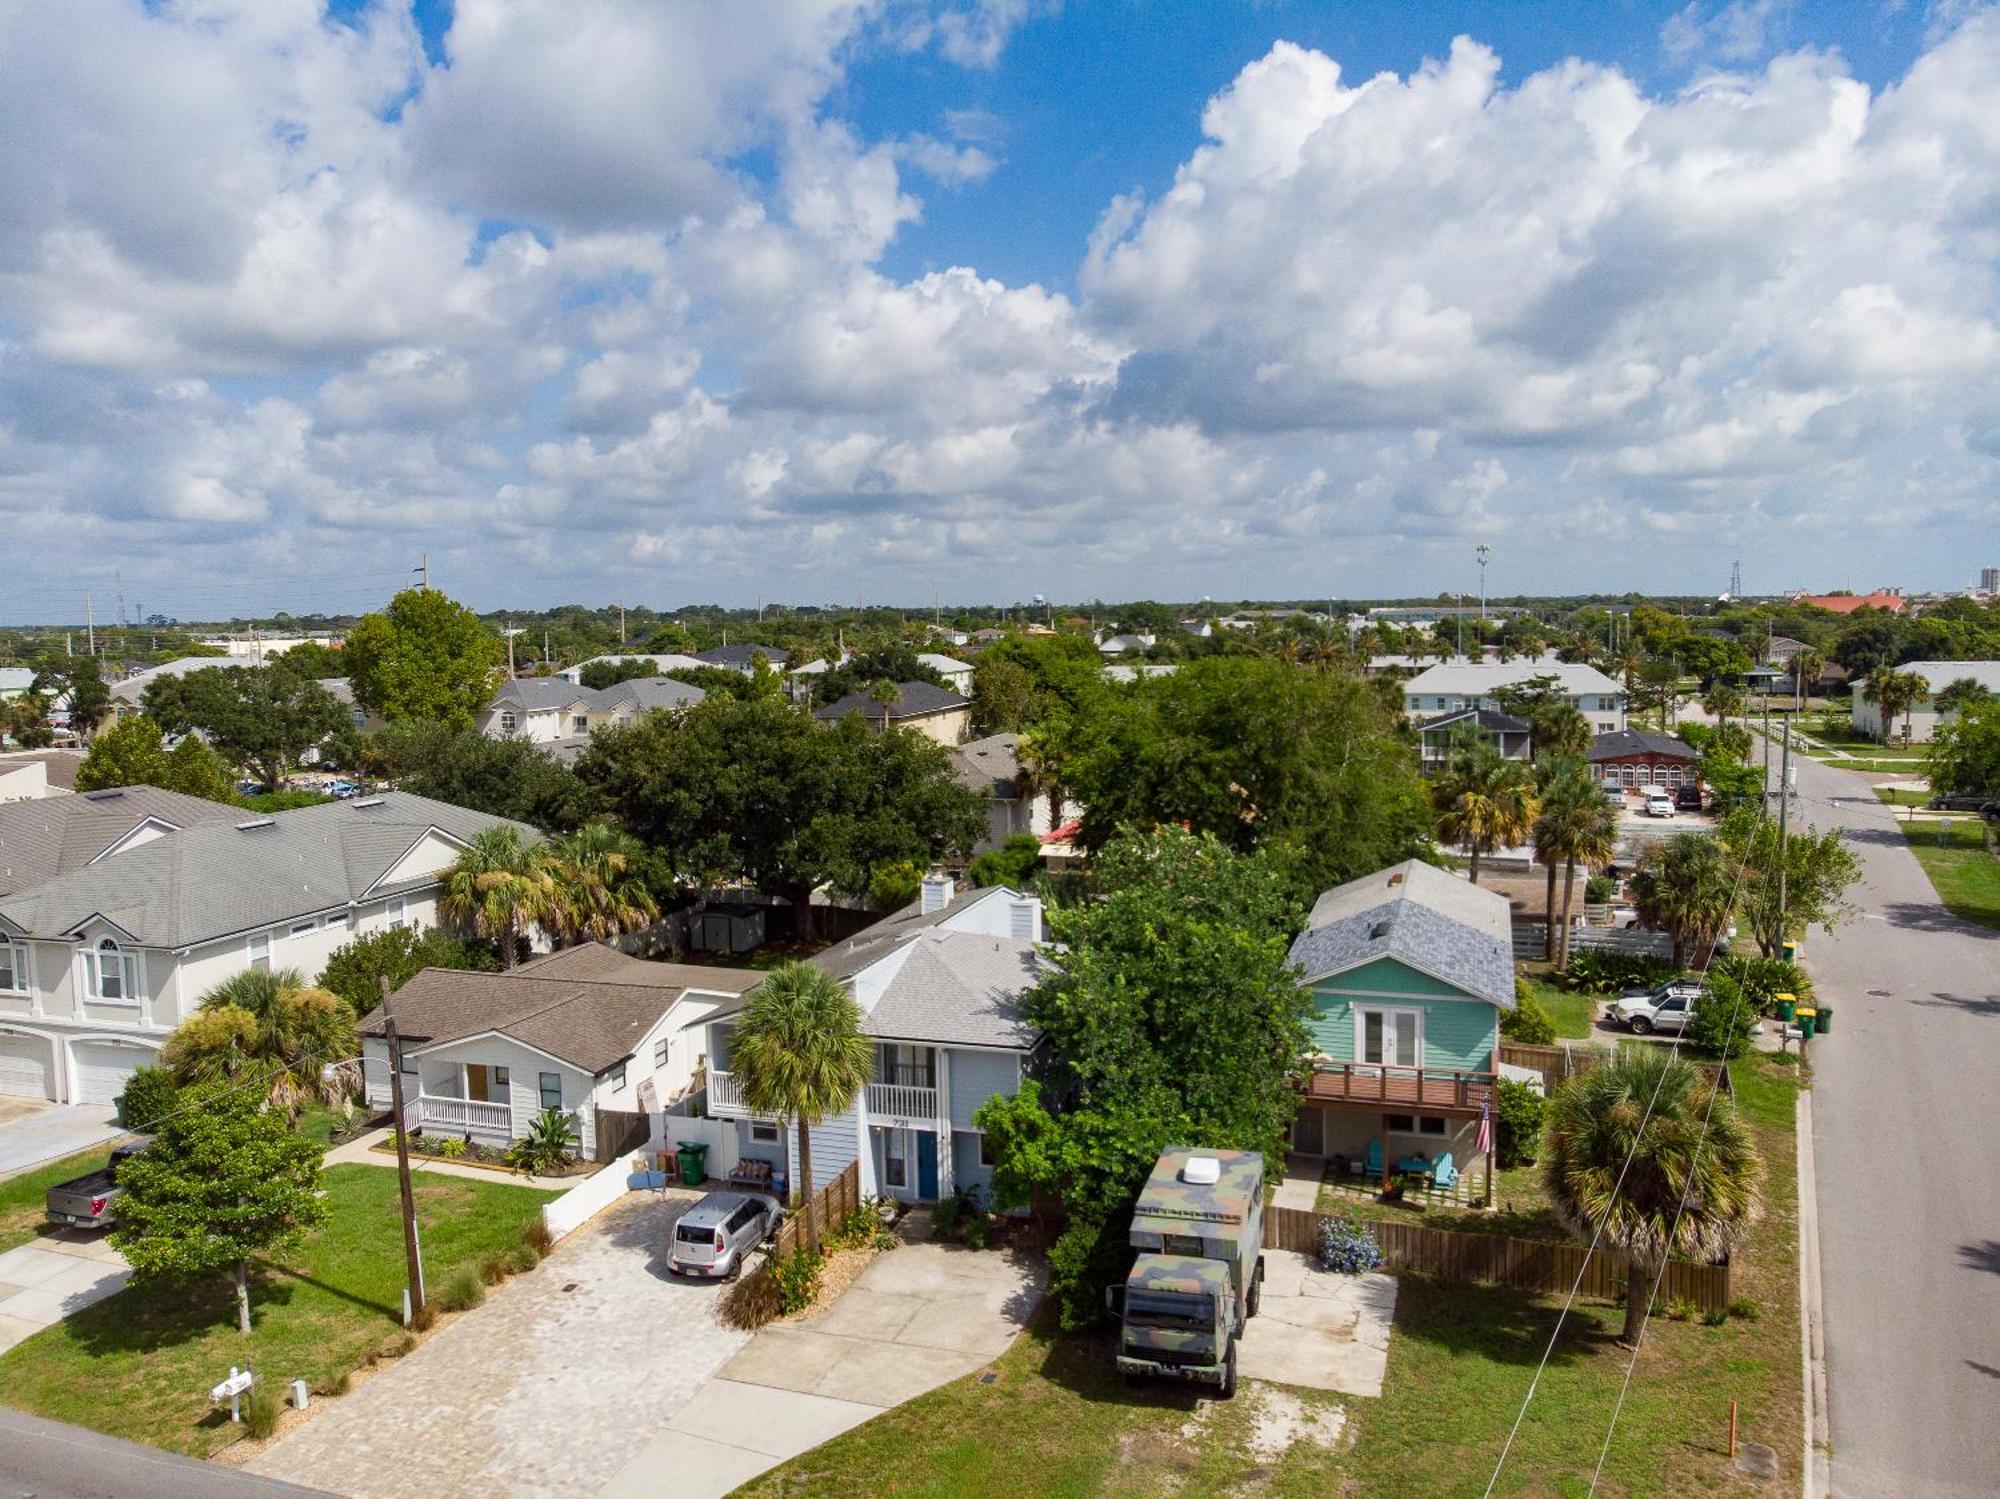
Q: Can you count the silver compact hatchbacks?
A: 1